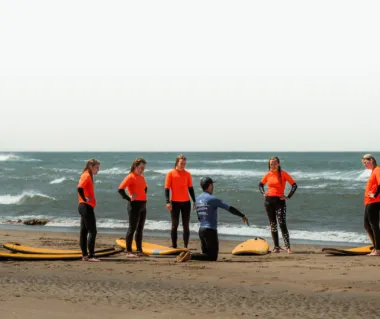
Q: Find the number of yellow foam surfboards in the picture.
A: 5